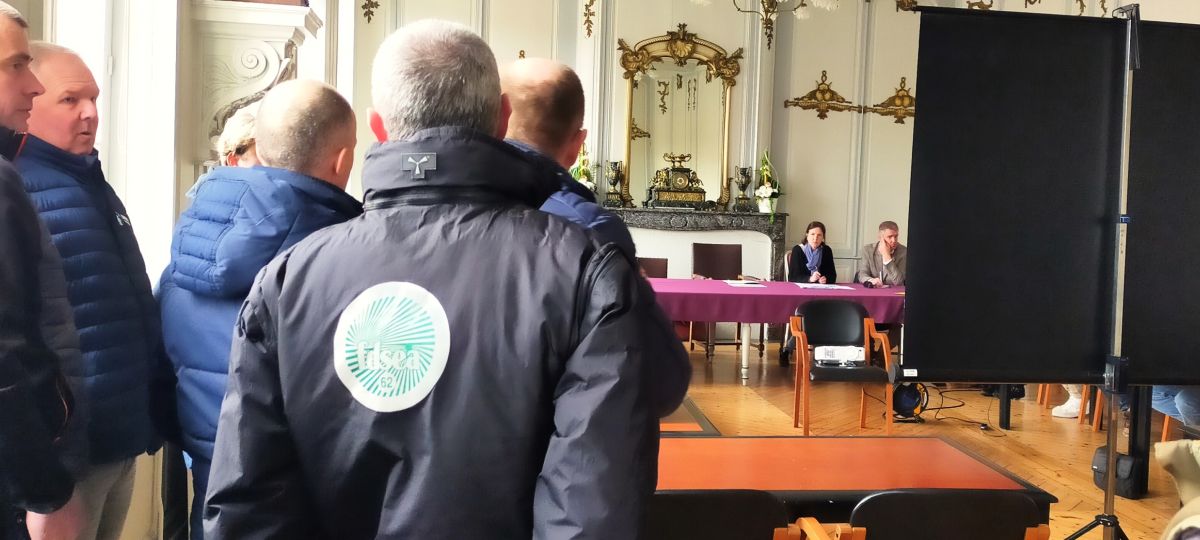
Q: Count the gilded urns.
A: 2